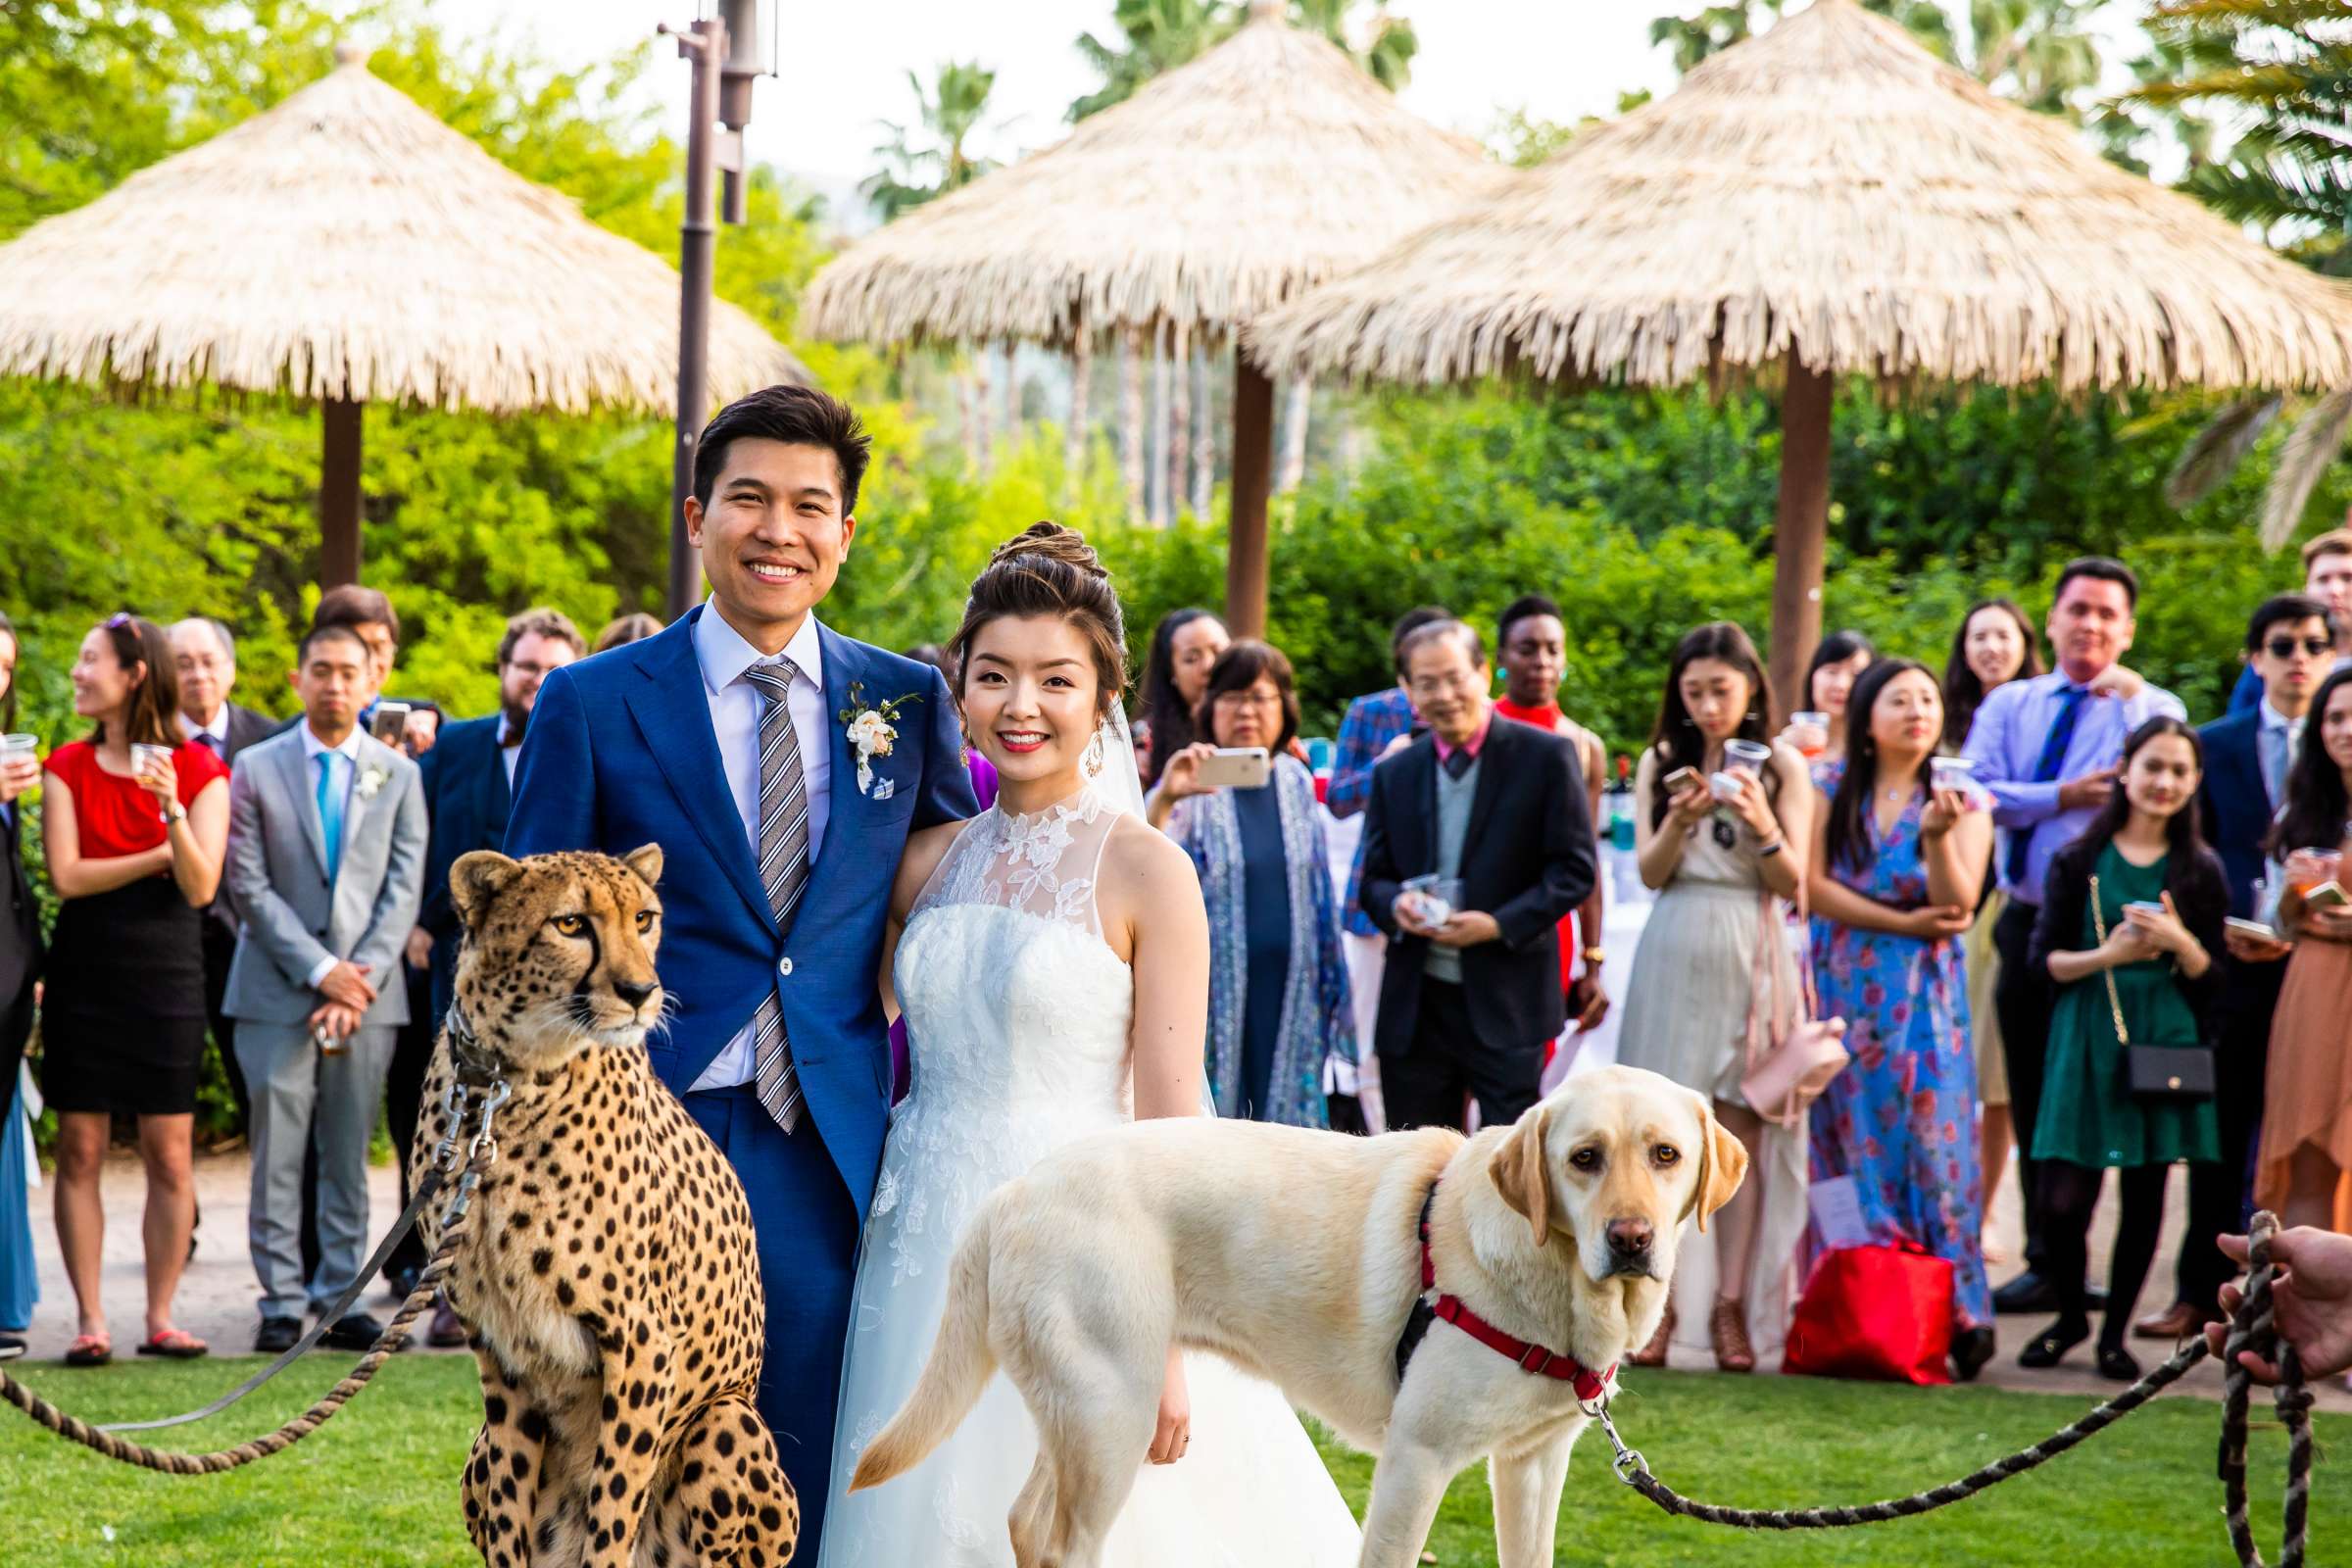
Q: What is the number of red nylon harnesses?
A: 1